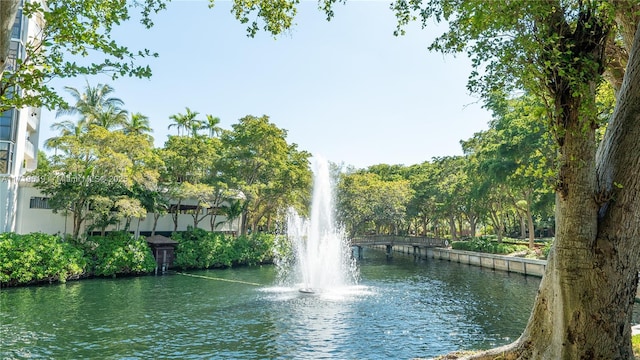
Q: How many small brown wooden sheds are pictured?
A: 1